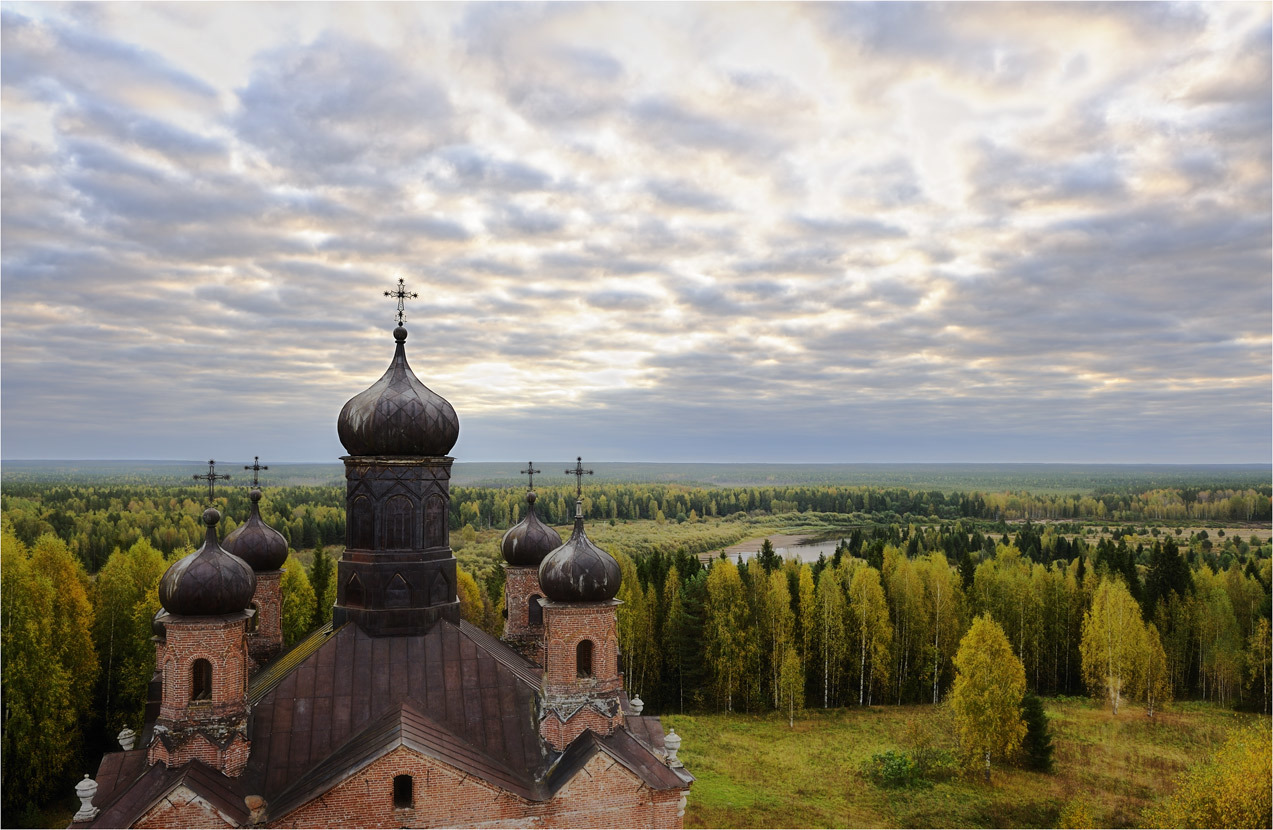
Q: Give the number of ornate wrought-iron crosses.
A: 5